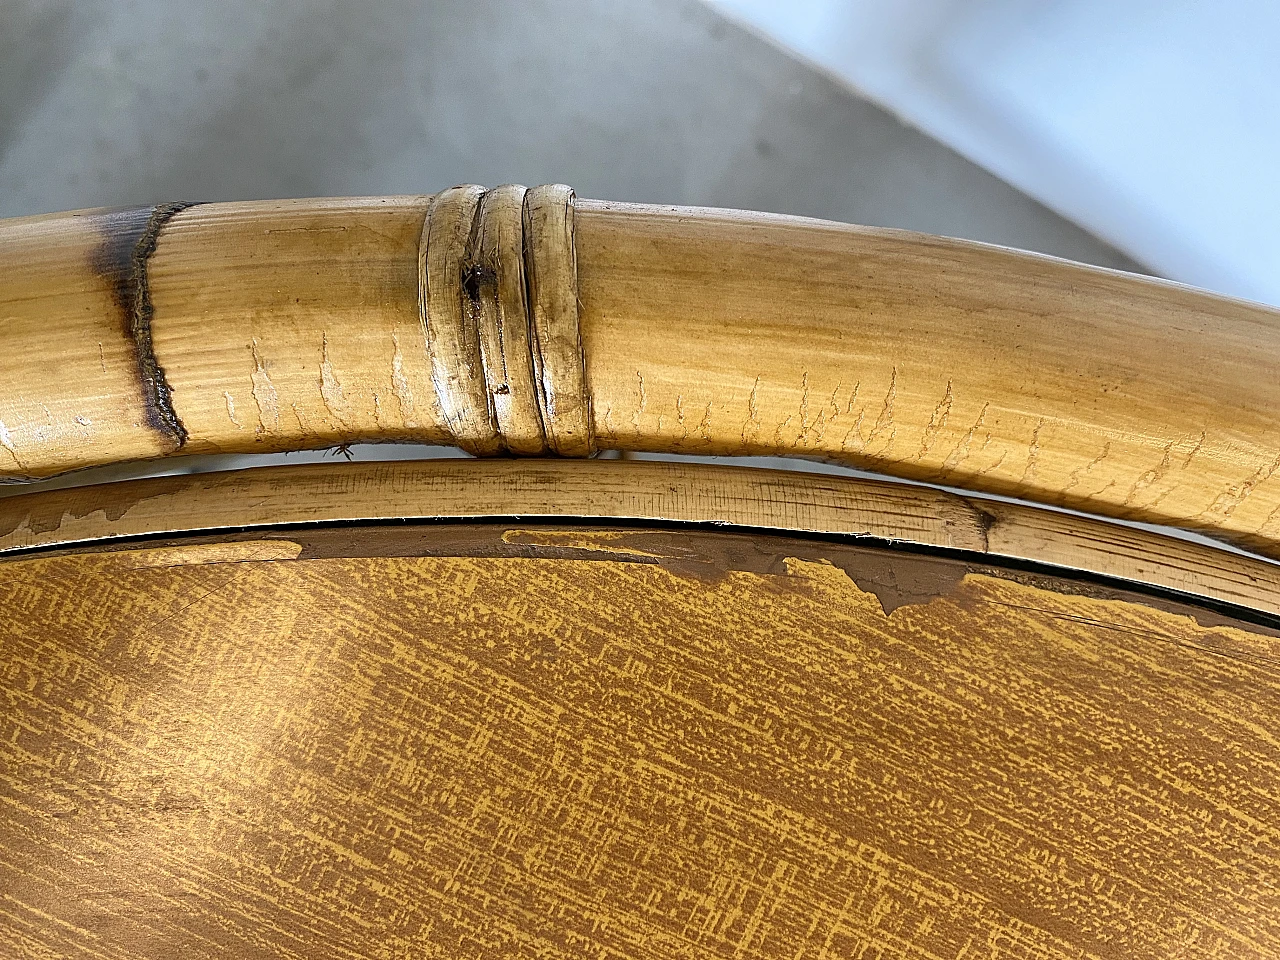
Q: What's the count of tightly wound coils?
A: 3